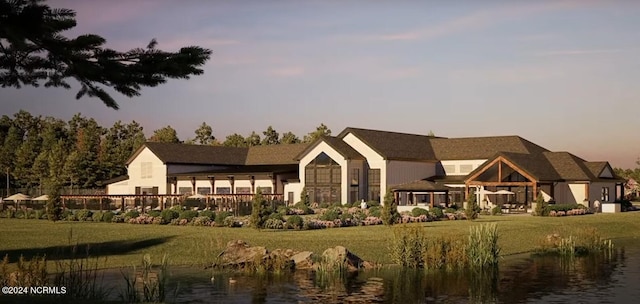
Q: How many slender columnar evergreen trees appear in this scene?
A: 6